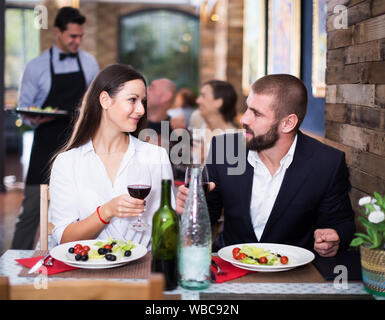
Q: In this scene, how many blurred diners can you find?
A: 3